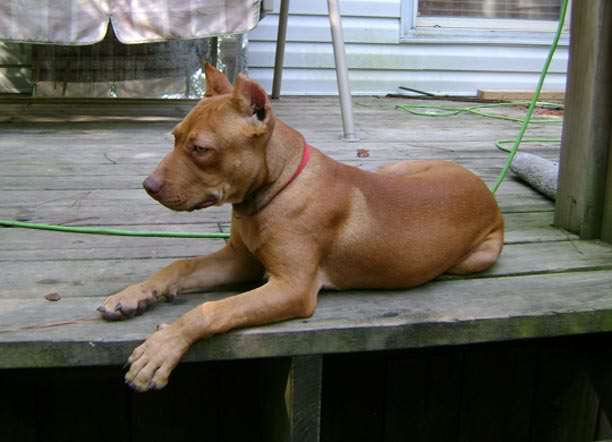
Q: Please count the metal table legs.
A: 2